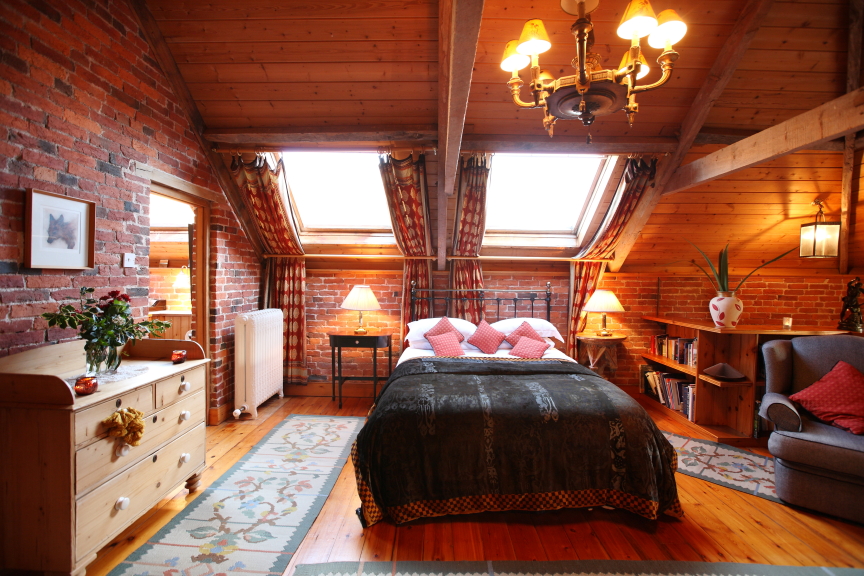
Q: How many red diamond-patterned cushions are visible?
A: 6